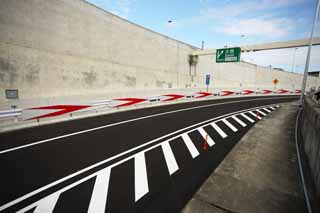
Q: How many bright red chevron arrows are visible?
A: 9